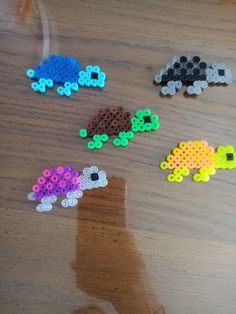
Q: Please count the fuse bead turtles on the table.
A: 5